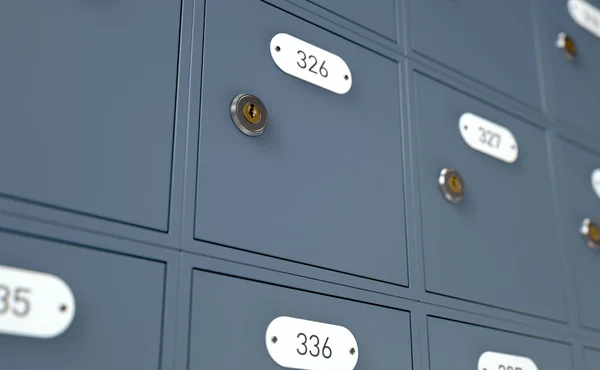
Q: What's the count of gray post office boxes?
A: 11